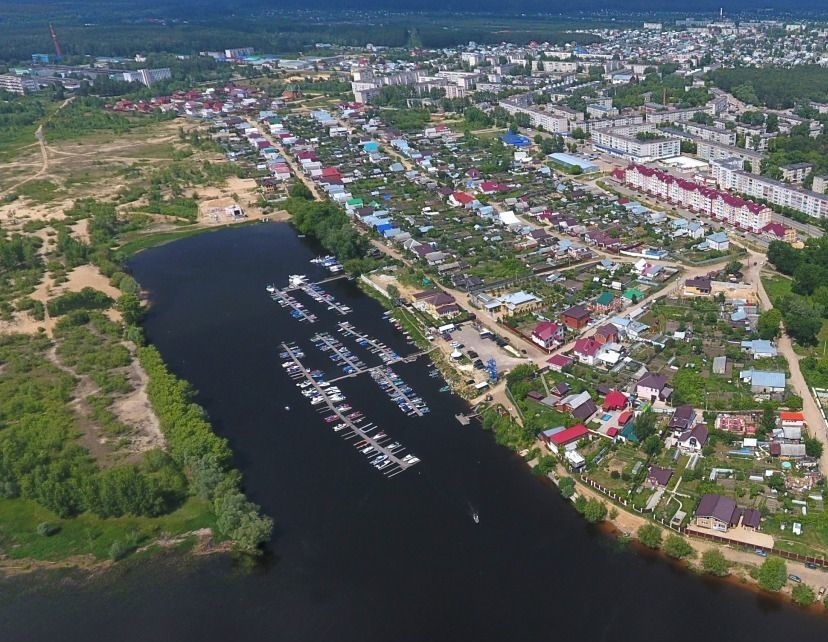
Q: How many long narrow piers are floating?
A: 6